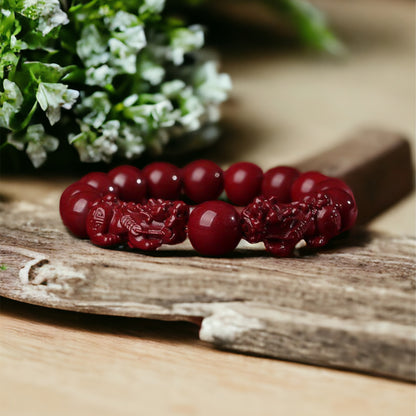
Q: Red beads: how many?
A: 12